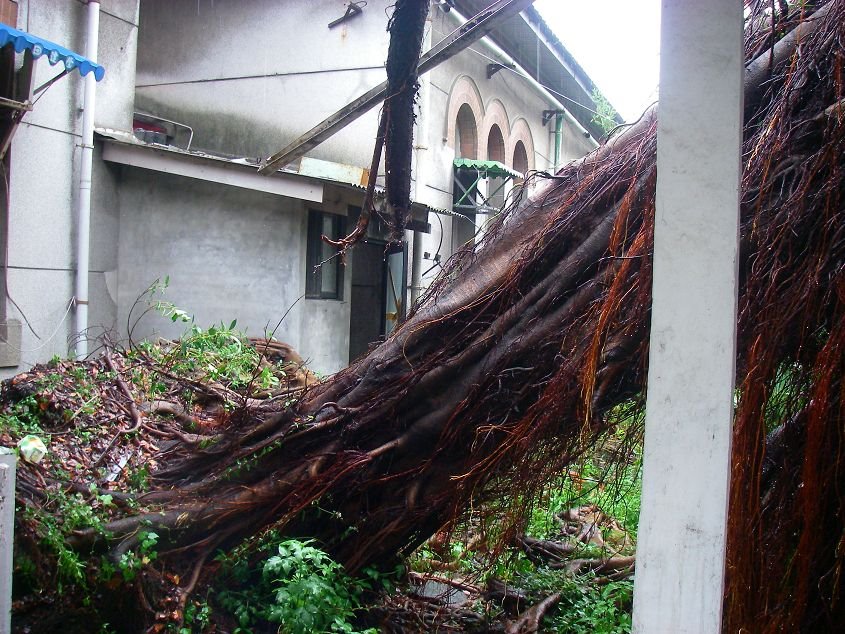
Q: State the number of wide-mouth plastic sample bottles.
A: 0